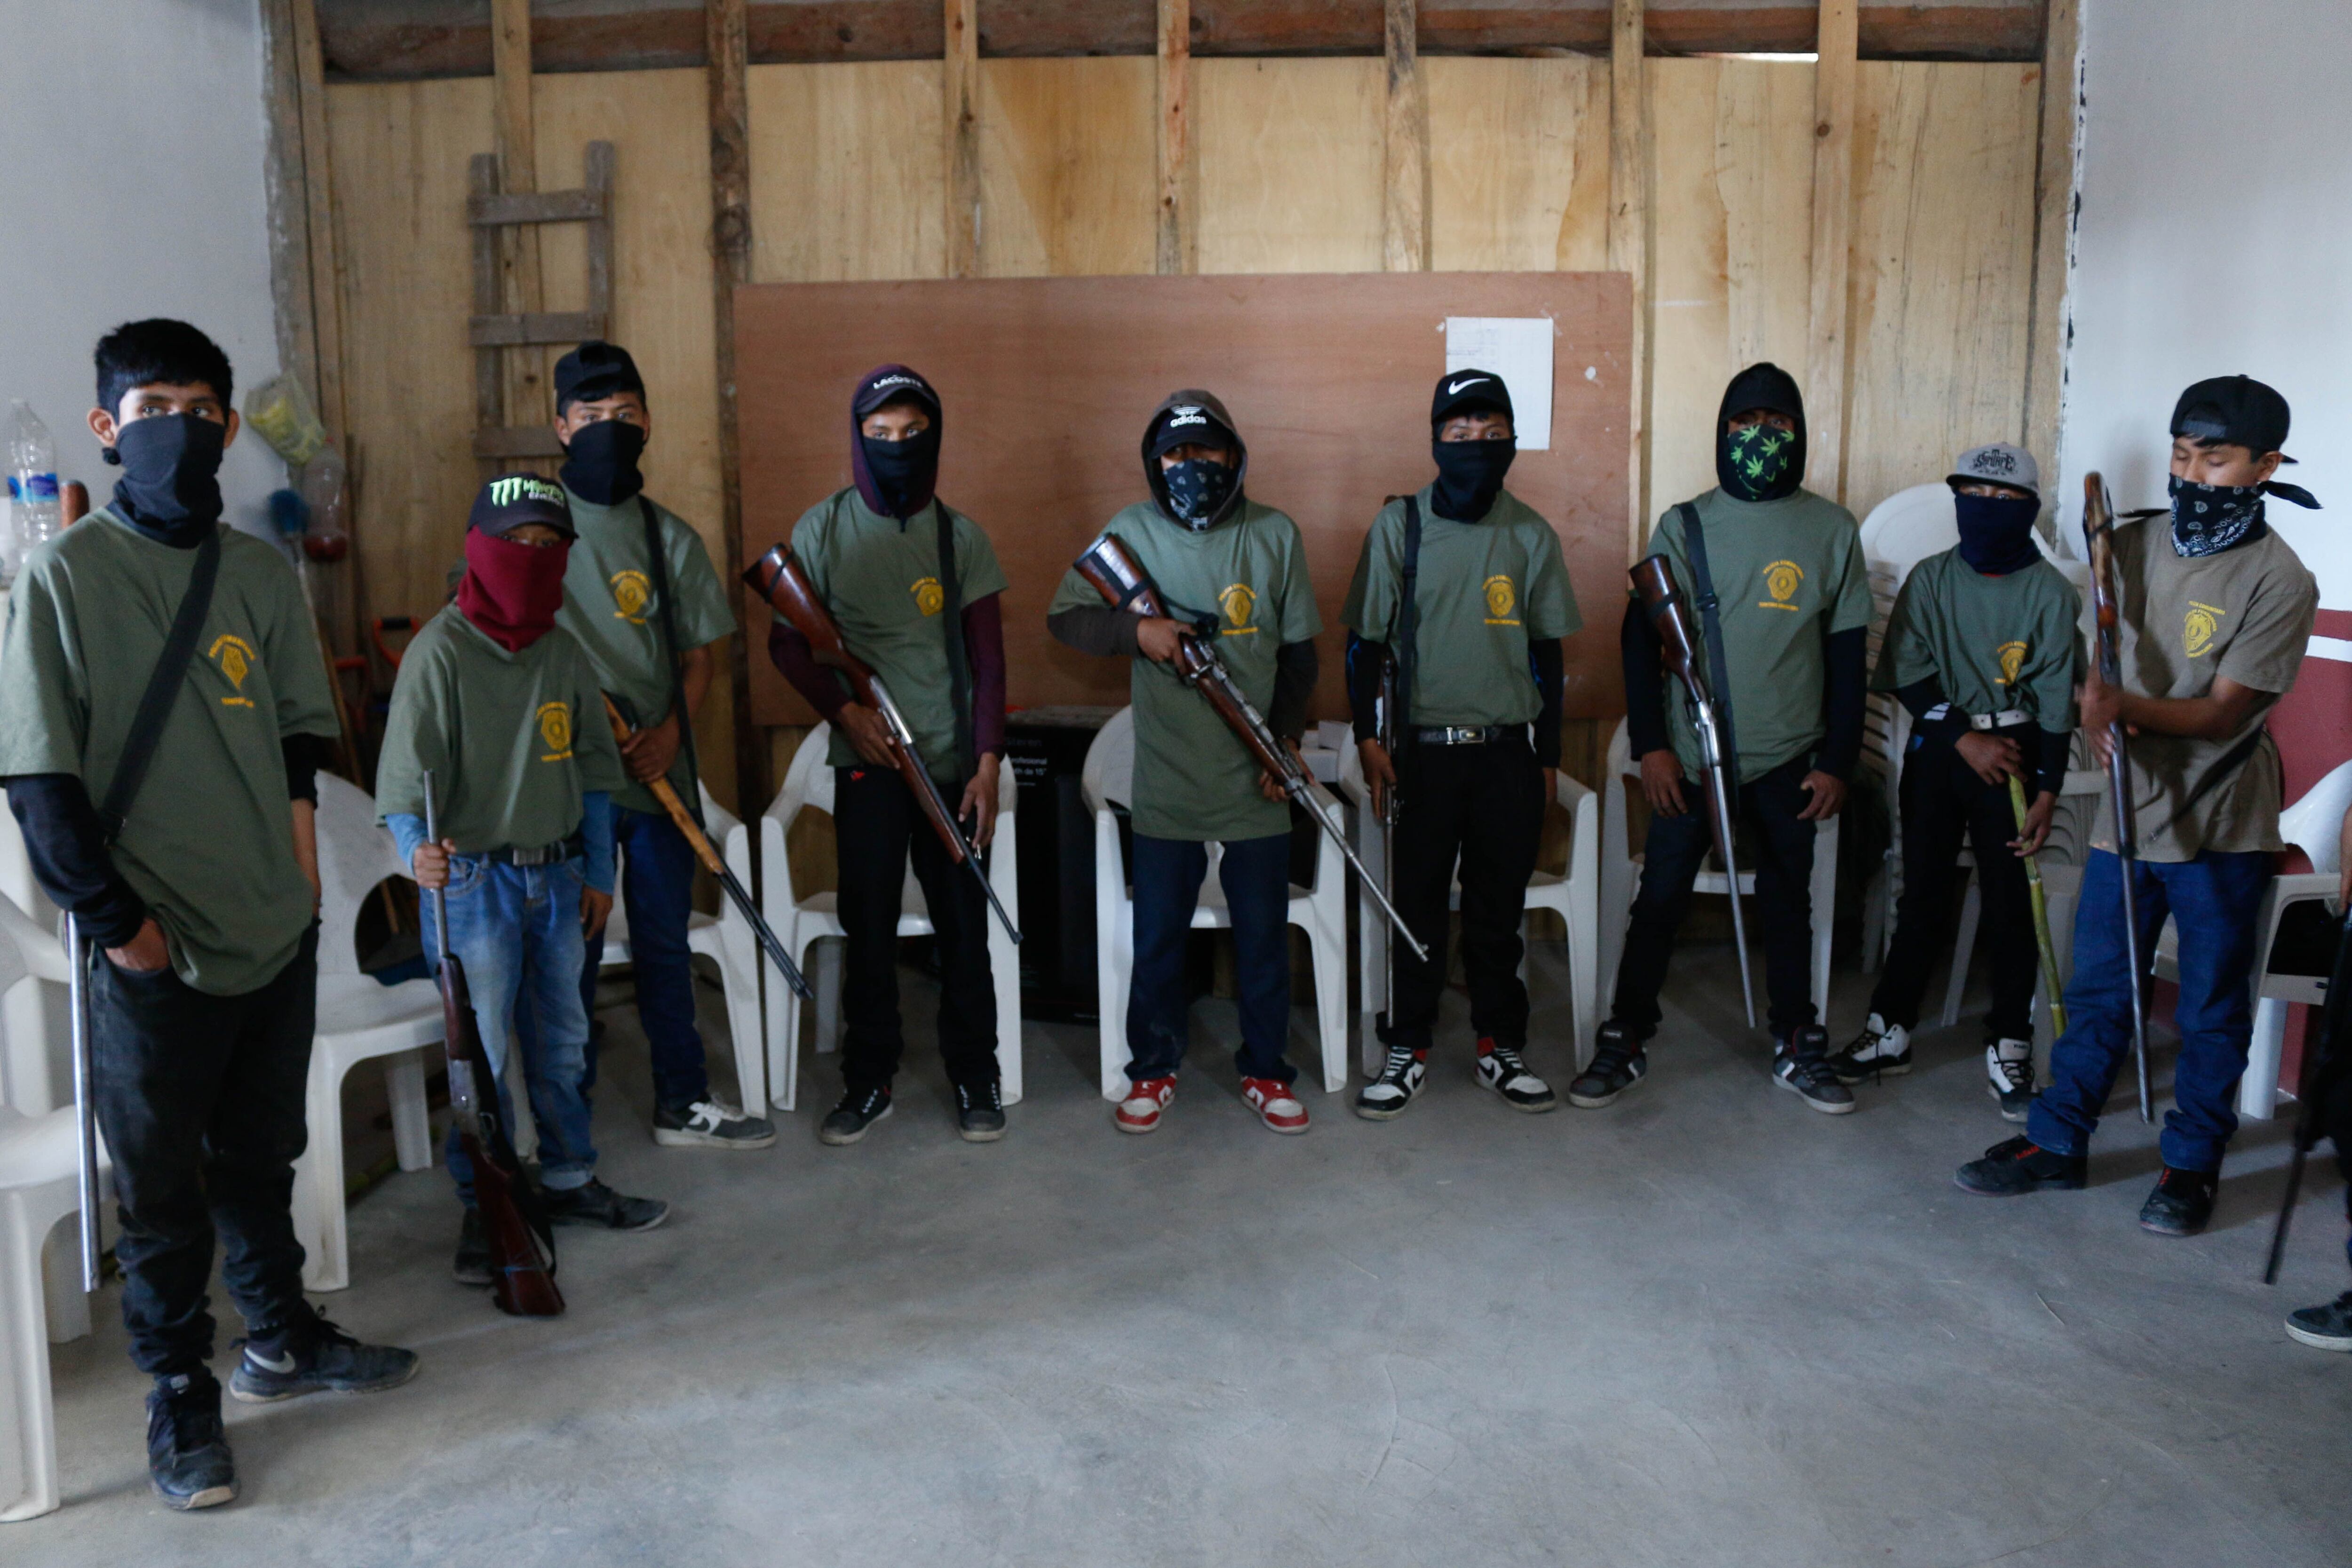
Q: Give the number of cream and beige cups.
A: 0